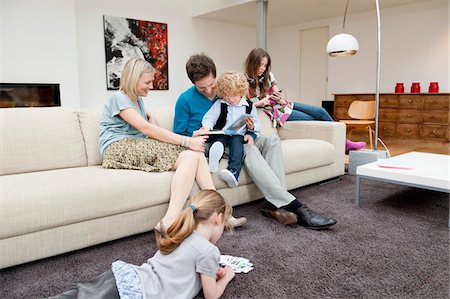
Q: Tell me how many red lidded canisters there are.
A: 3